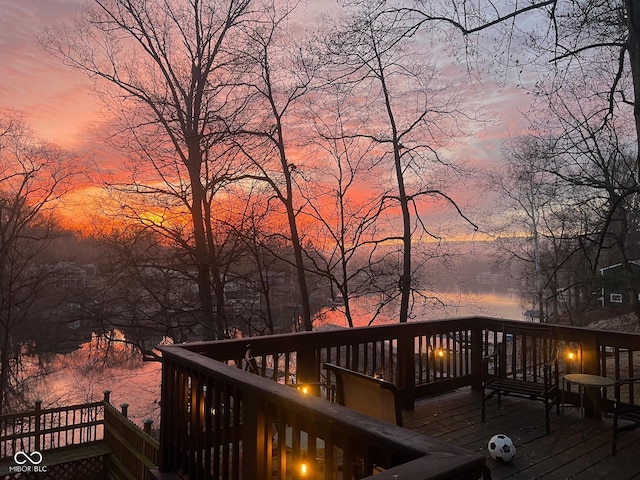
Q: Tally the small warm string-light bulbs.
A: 4